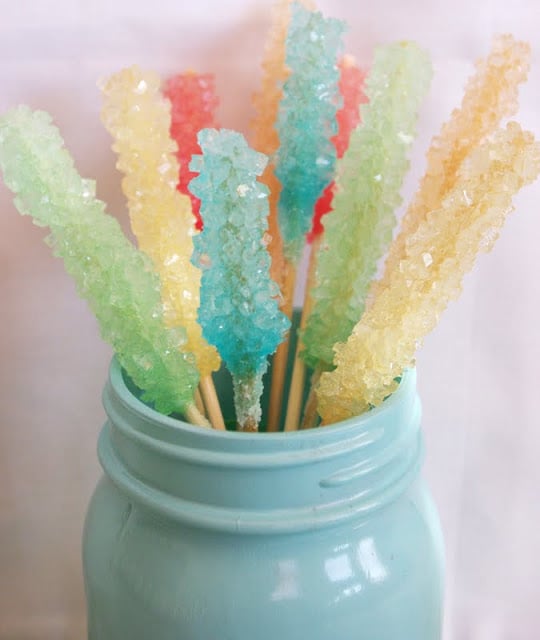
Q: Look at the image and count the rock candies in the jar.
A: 10